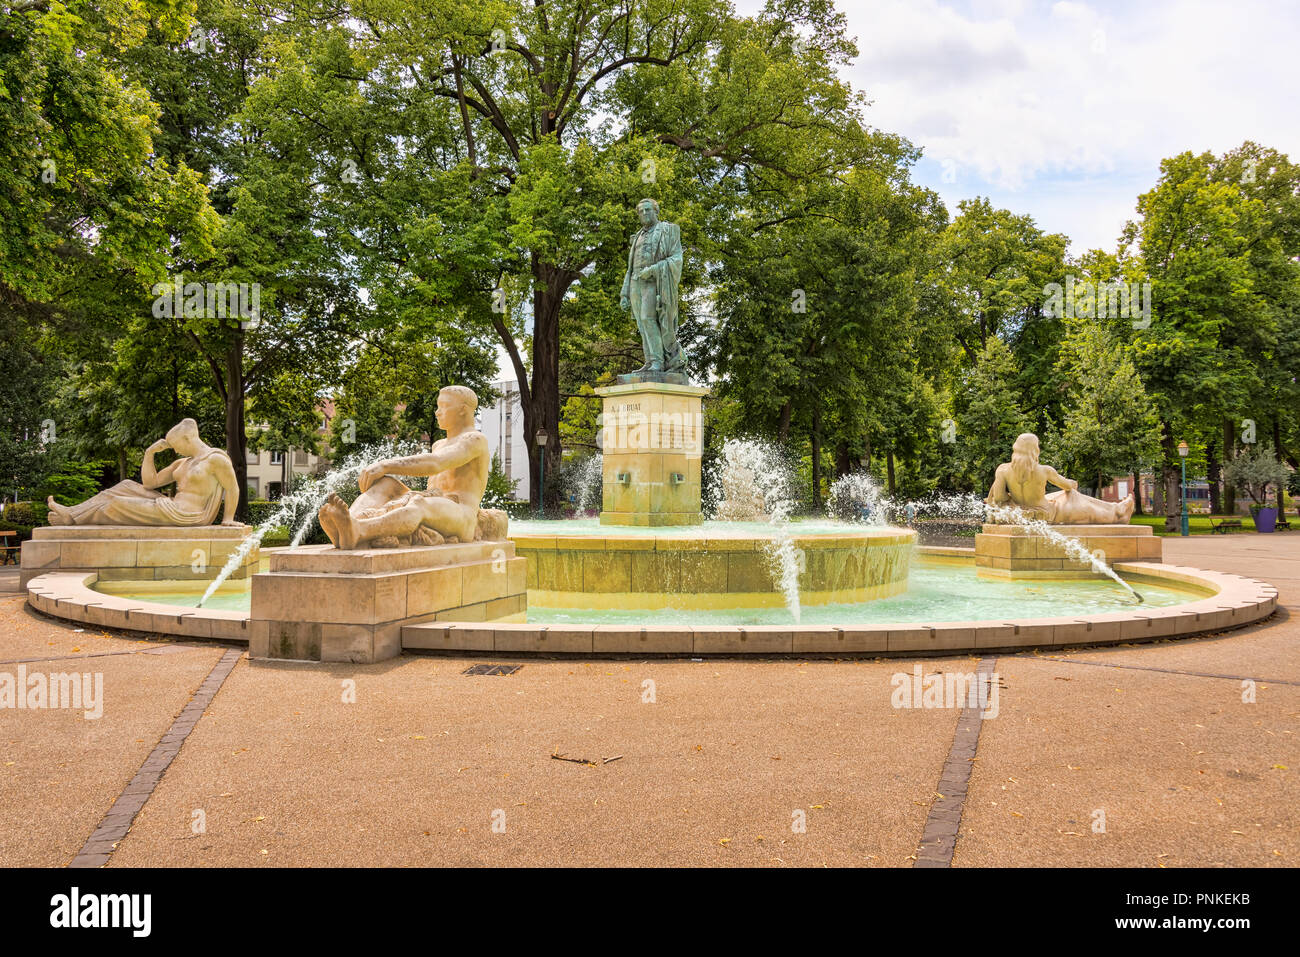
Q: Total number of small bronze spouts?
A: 2